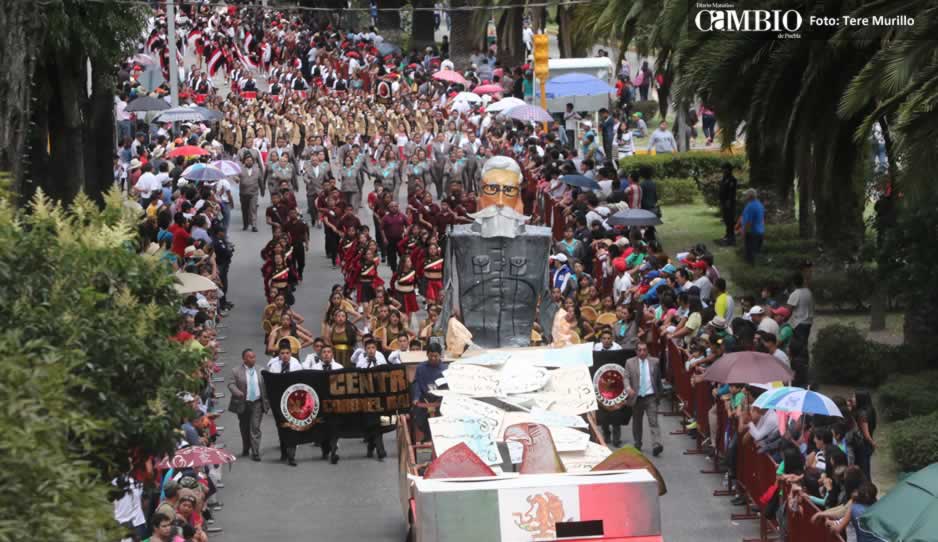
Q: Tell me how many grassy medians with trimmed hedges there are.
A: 1